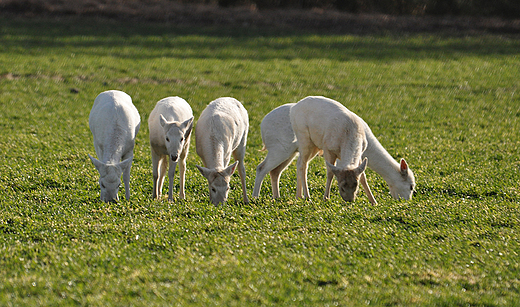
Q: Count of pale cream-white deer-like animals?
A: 5